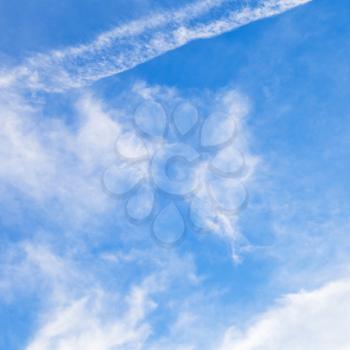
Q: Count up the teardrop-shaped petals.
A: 10